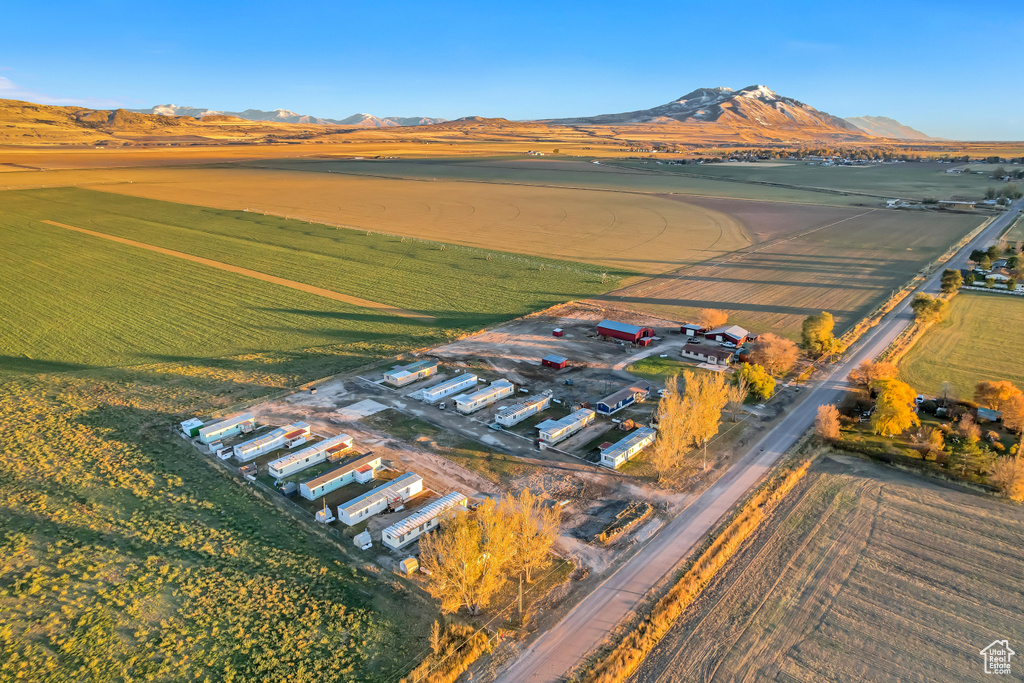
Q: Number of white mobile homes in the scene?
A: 12